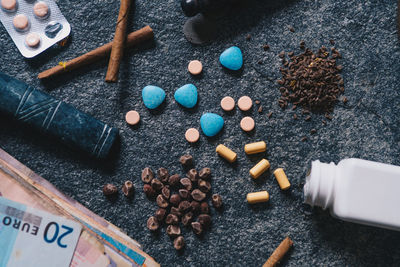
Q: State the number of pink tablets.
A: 10